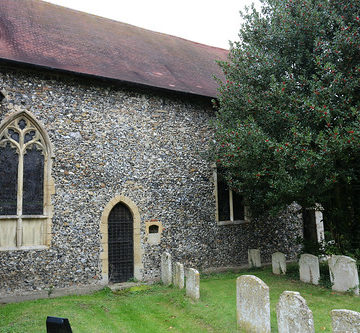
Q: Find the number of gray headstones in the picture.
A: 10